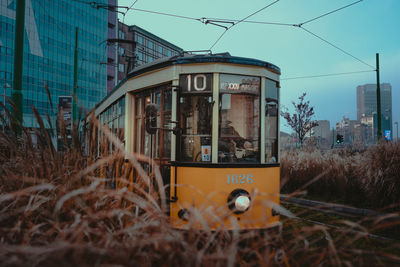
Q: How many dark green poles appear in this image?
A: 3